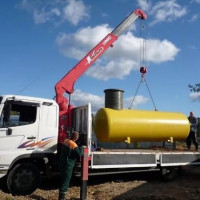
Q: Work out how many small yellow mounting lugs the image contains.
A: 2